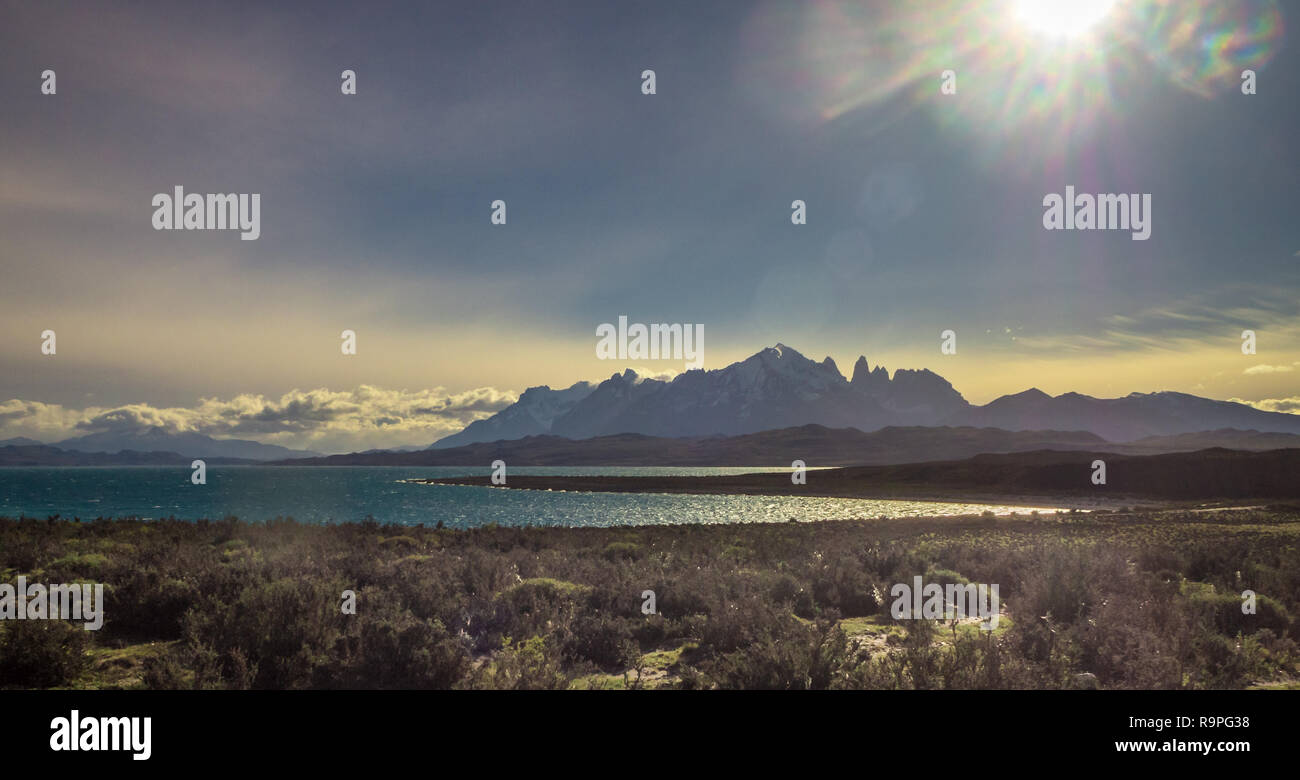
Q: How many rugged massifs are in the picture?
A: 1